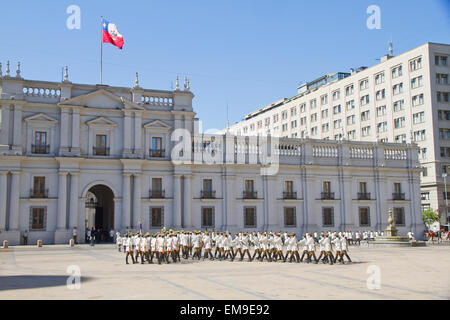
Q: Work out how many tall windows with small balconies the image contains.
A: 11